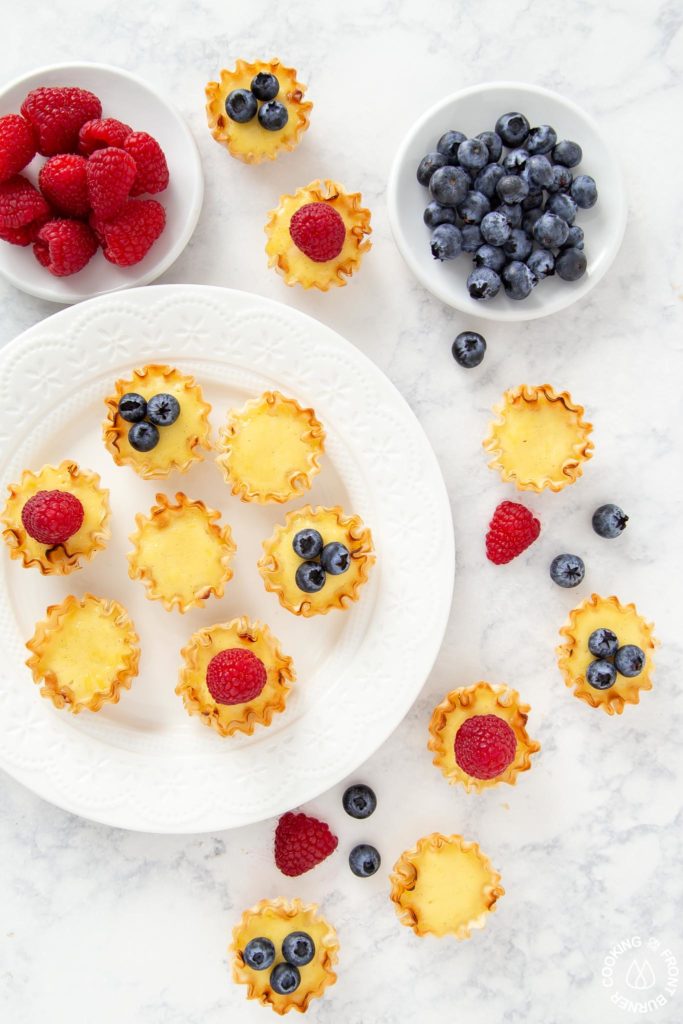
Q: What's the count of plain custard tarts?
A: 5